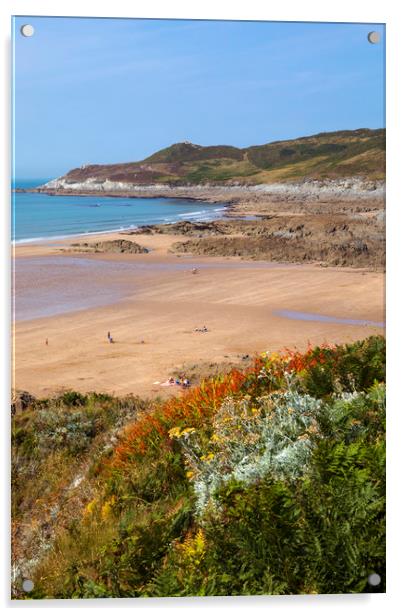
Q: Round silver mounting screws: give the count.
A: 4